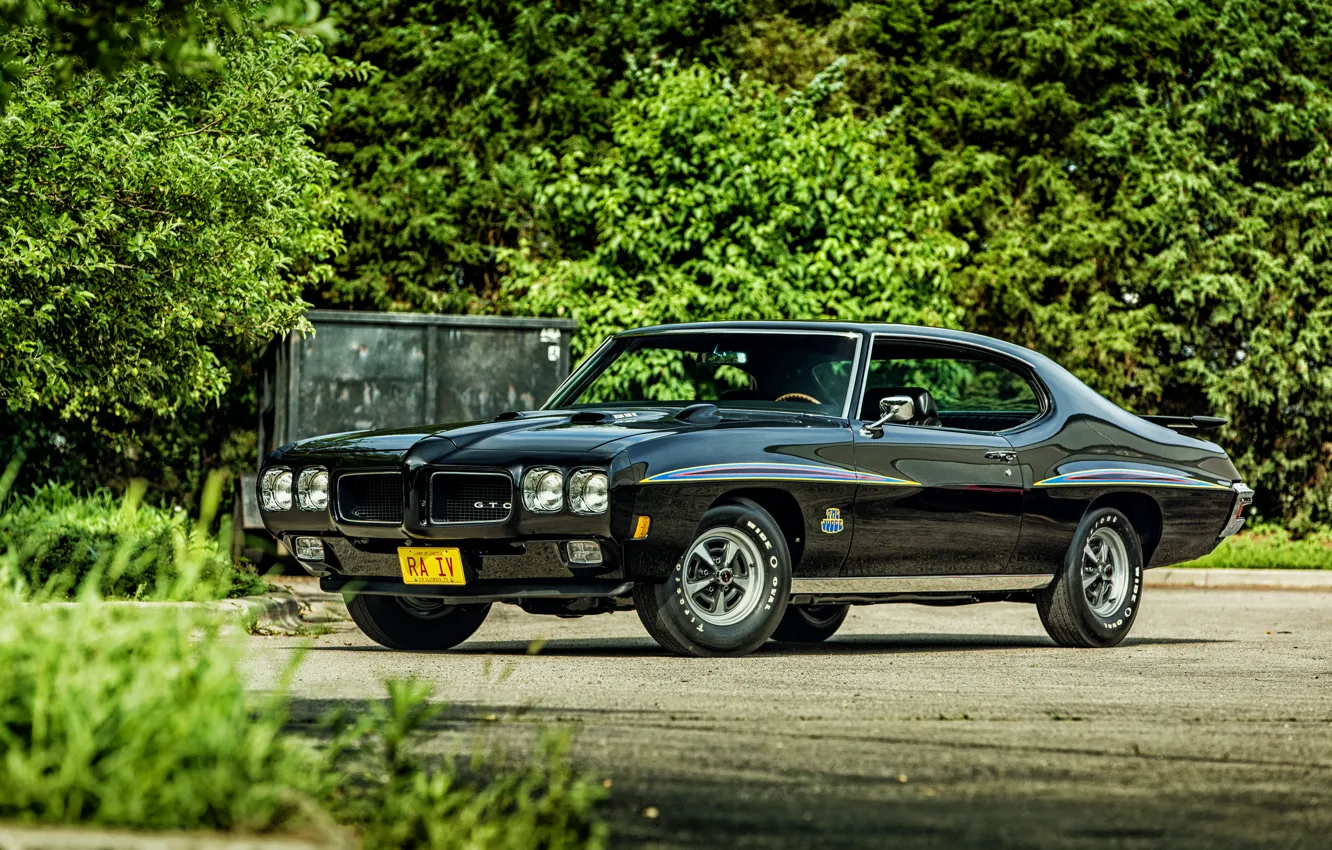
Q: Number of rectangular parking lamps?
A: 2